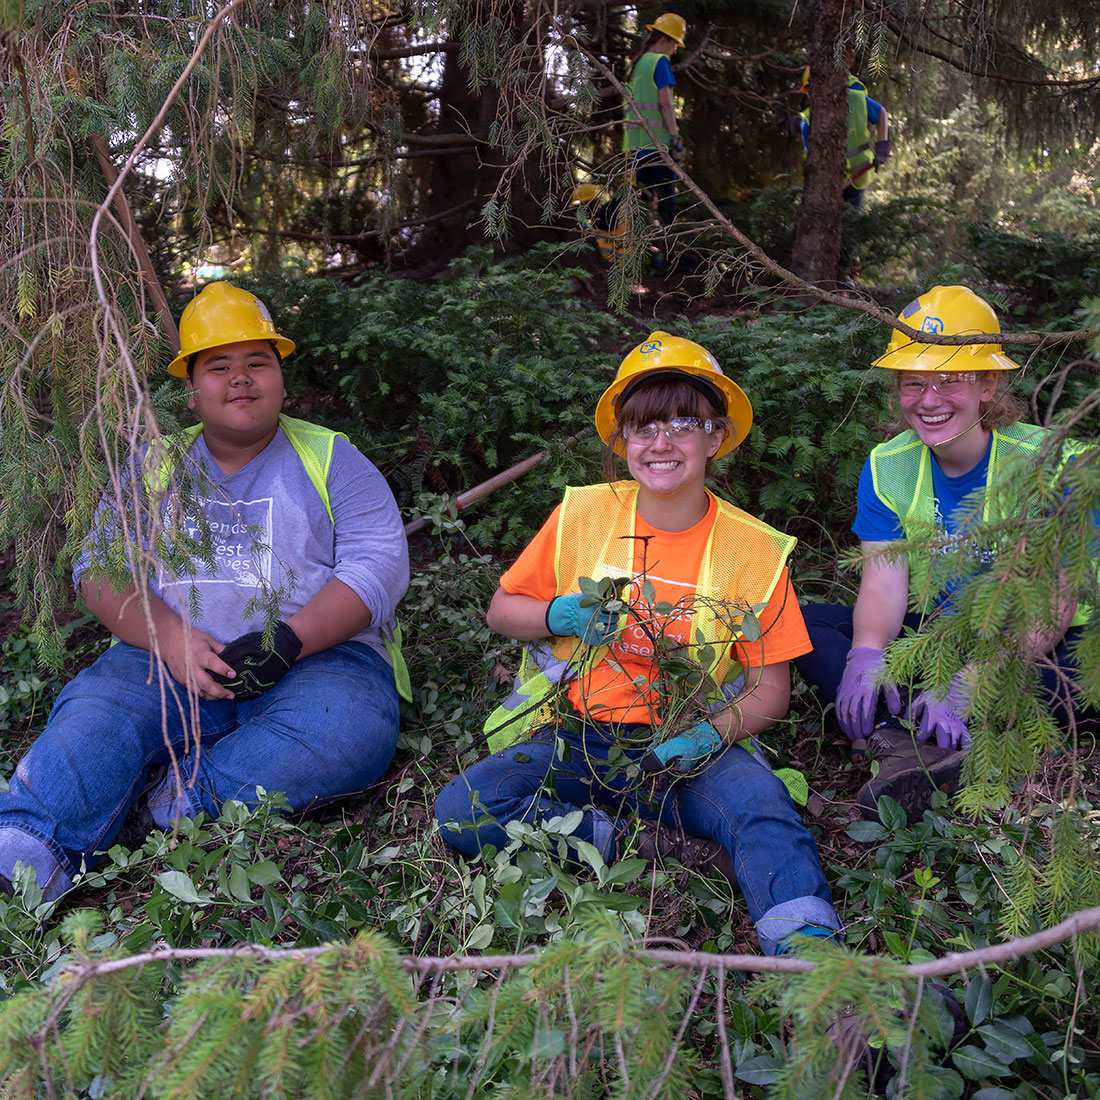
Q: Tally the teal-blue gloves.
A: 2